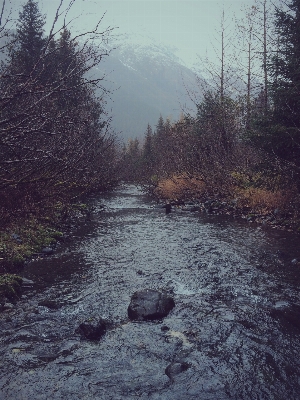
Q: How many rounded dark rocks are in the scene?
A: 3